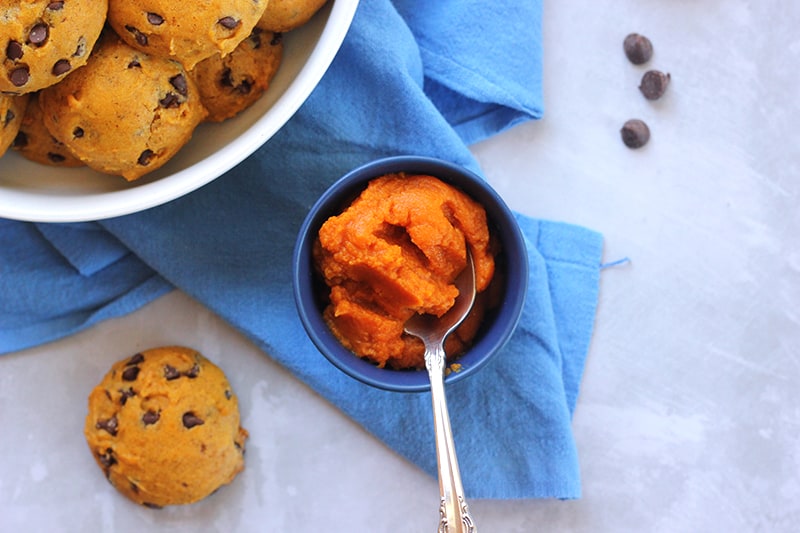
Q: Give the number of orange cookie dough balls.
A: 8